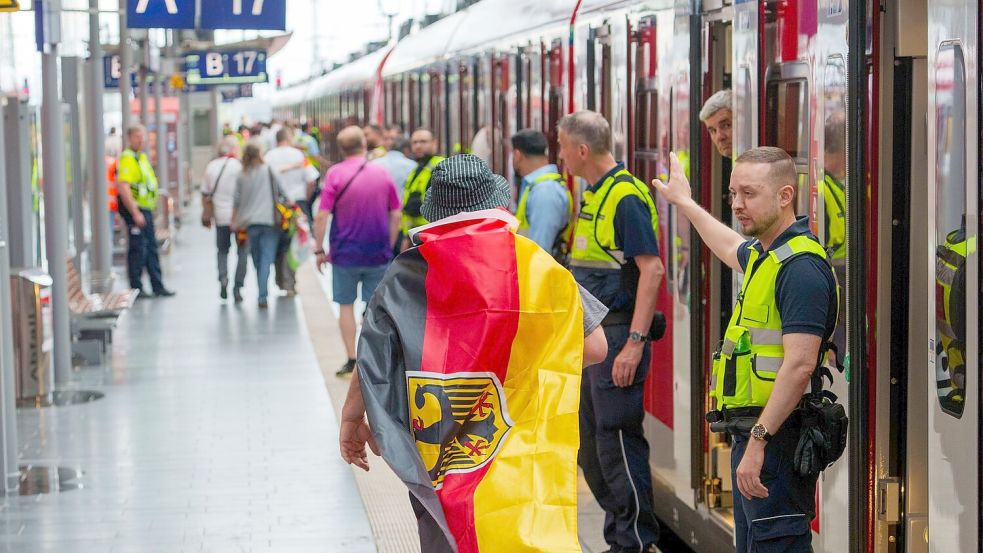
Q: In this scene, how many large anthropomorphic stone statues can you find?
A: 0